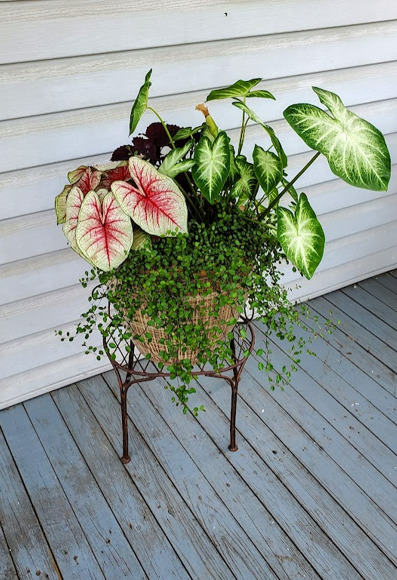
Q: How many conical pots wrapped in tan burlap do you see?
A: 1